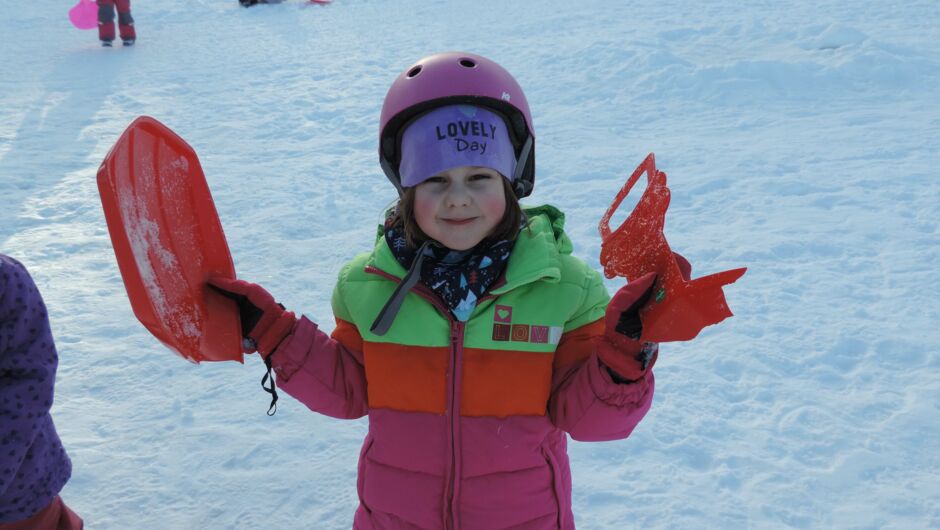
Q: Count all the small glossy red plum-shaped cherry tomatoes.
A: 0